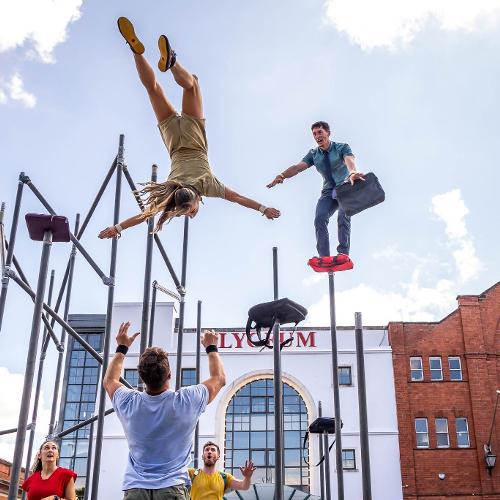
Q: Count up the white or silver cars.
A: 0